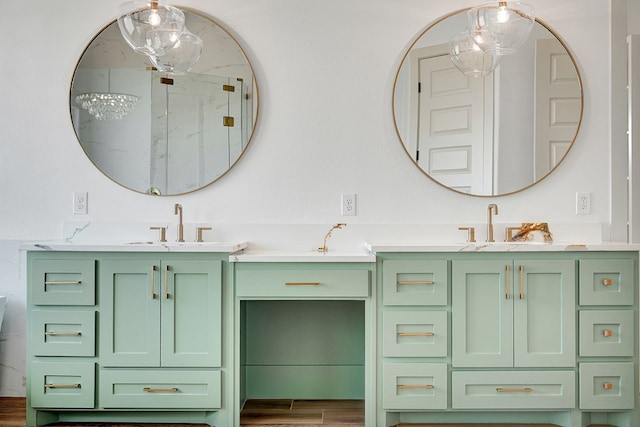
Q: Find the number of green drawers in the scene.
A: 12